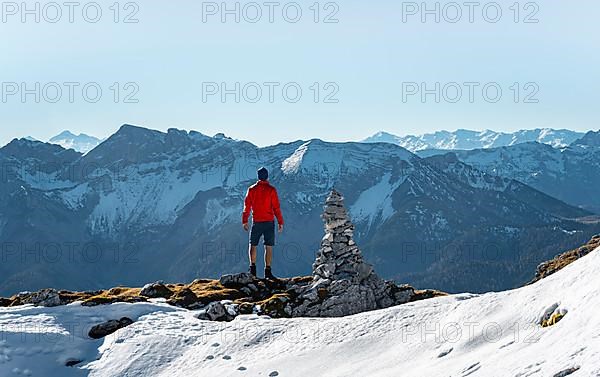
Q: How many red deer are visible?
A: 0